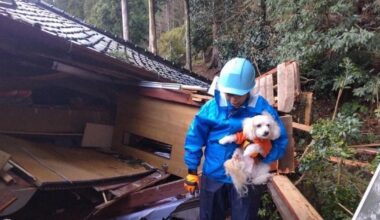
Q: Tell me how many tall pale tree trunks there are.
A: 3